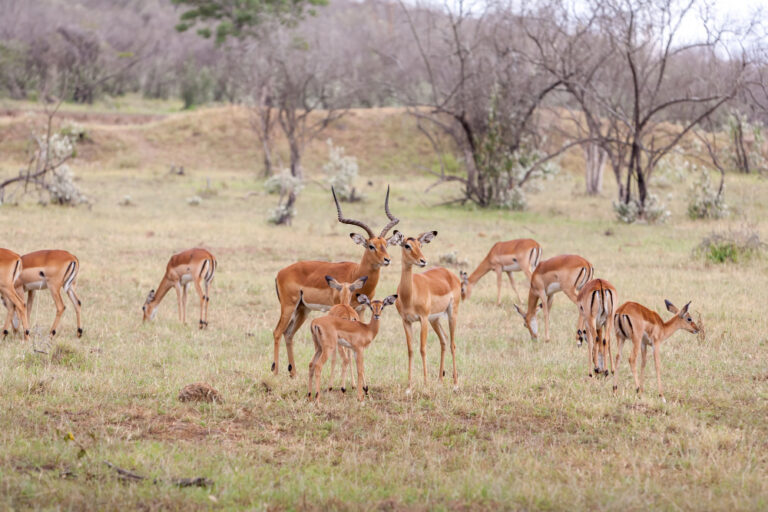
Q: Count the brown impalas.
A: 11